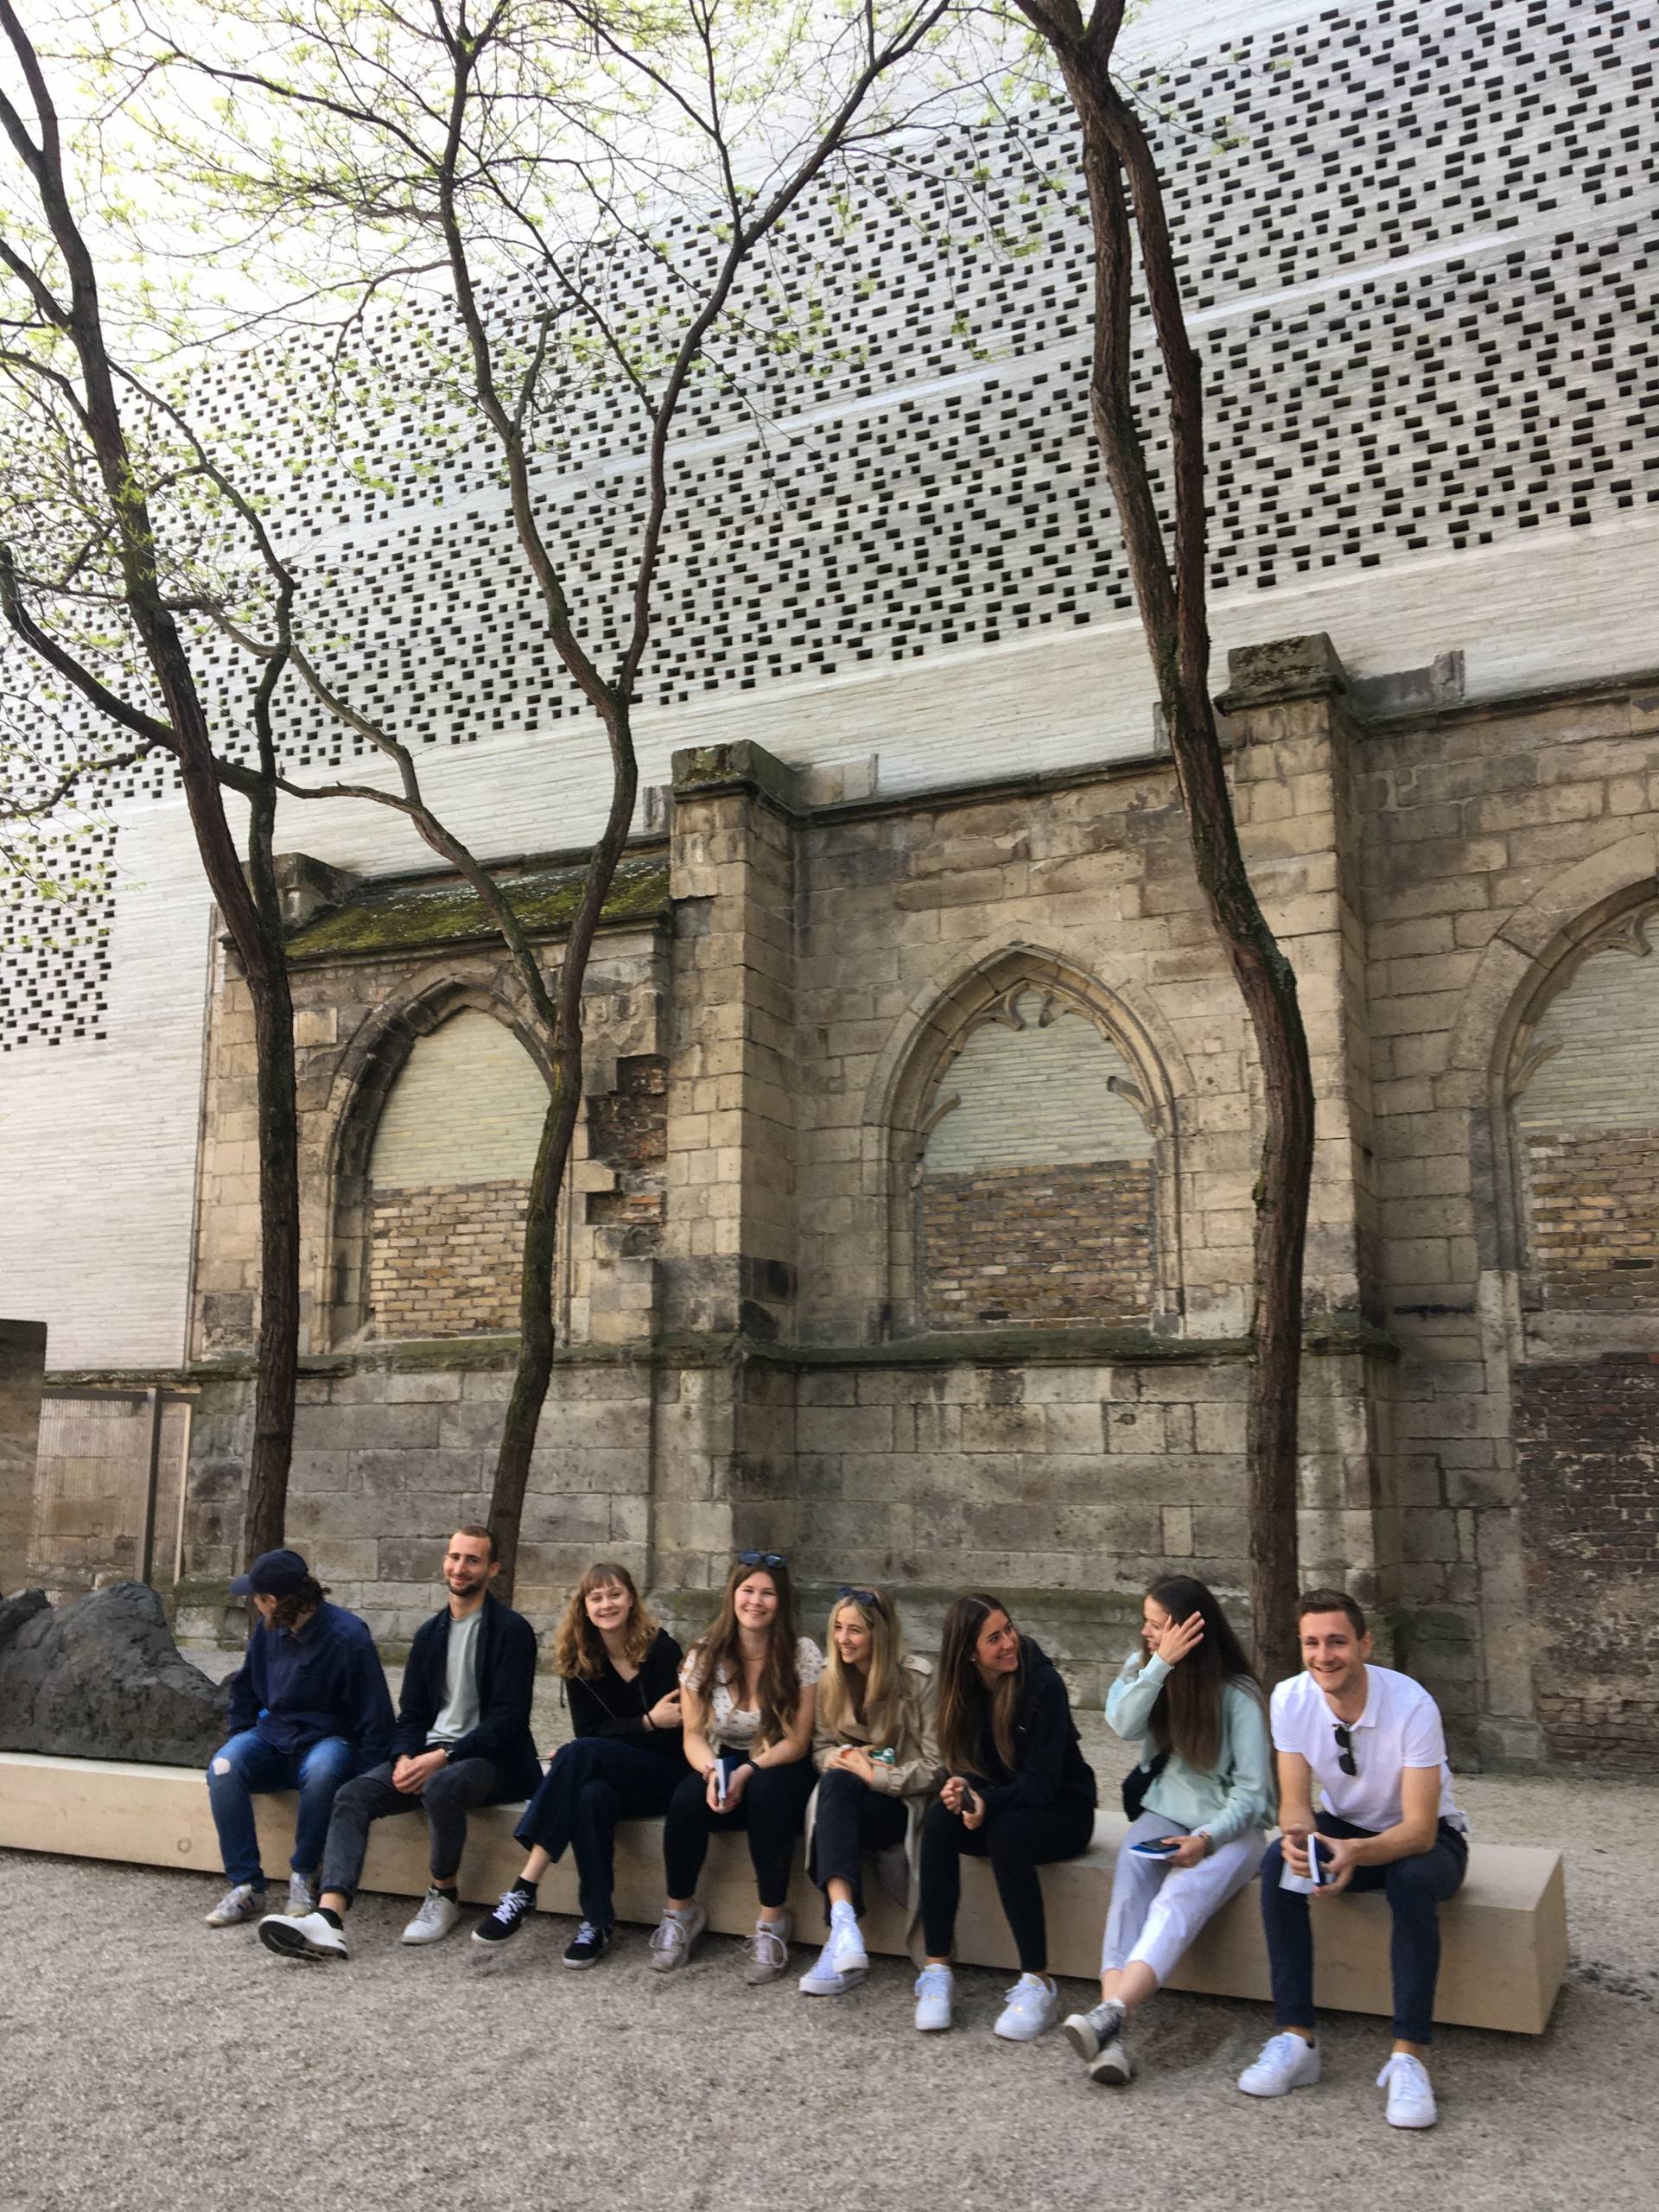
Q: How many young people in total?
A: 8